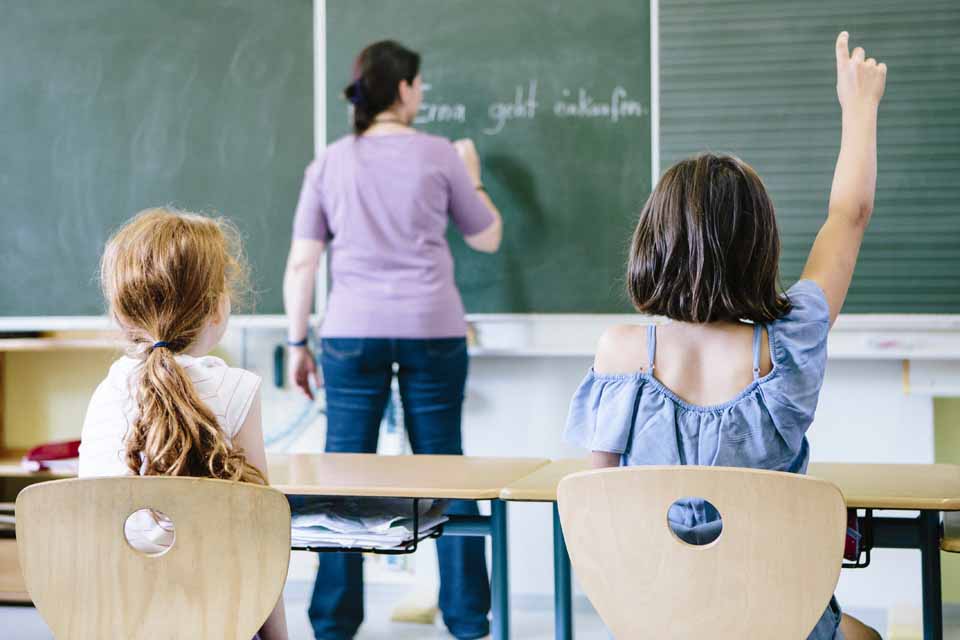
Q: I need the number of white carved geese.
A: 0